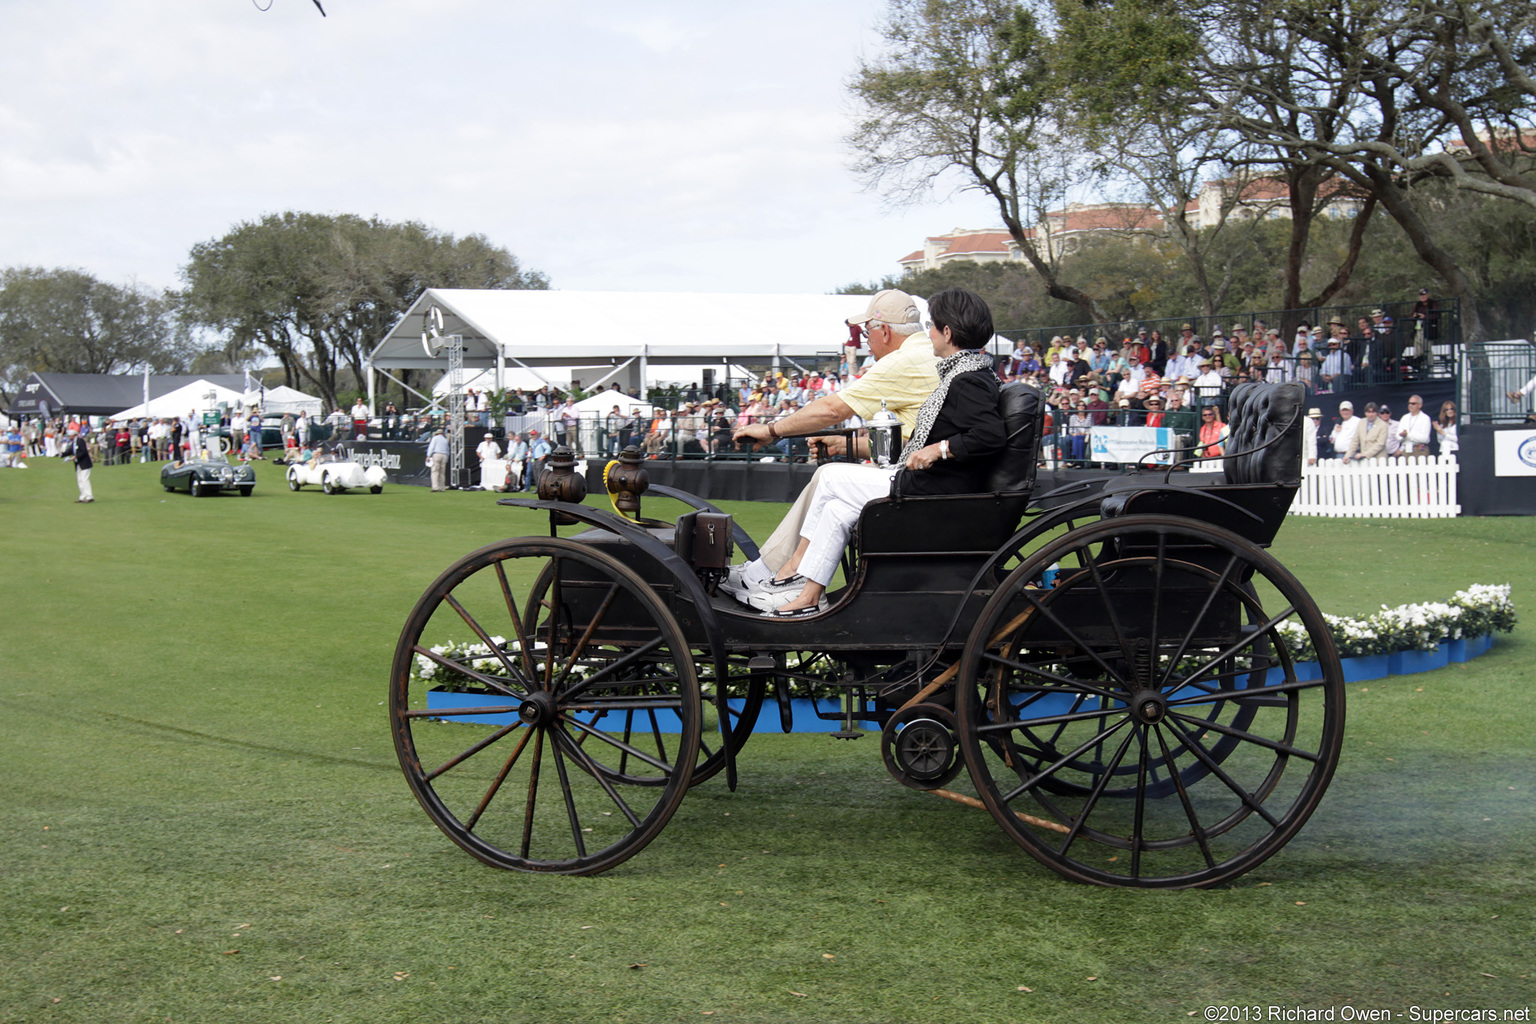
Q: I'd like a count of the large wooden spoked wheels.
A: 4